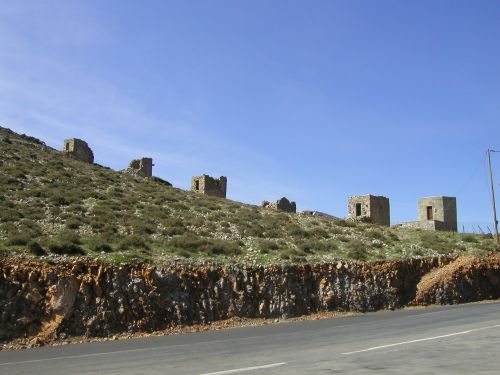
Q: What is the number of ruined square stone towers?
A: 6